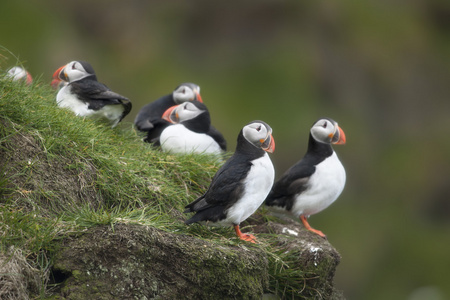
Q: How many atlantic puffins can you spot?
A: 6